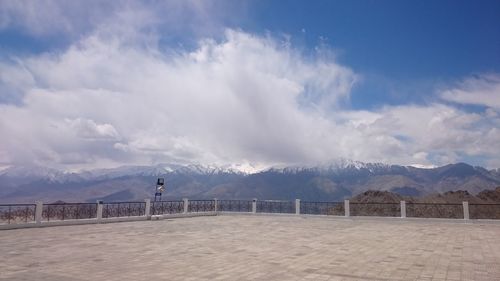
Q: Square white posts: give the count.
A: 10